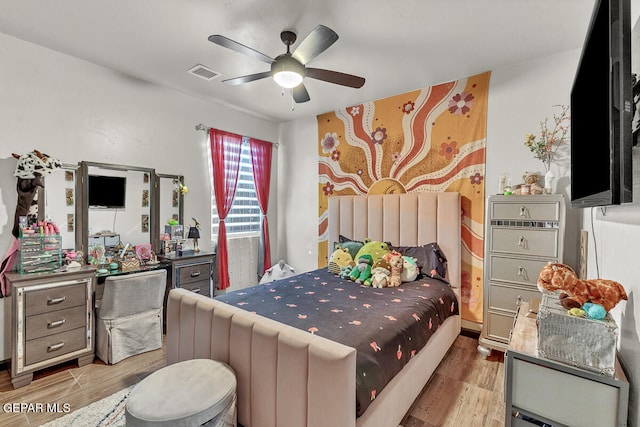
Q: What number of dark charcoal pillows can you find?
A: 2